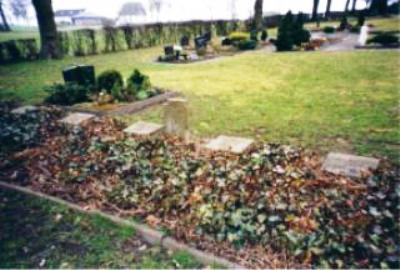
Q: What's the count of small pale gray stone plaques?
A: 5